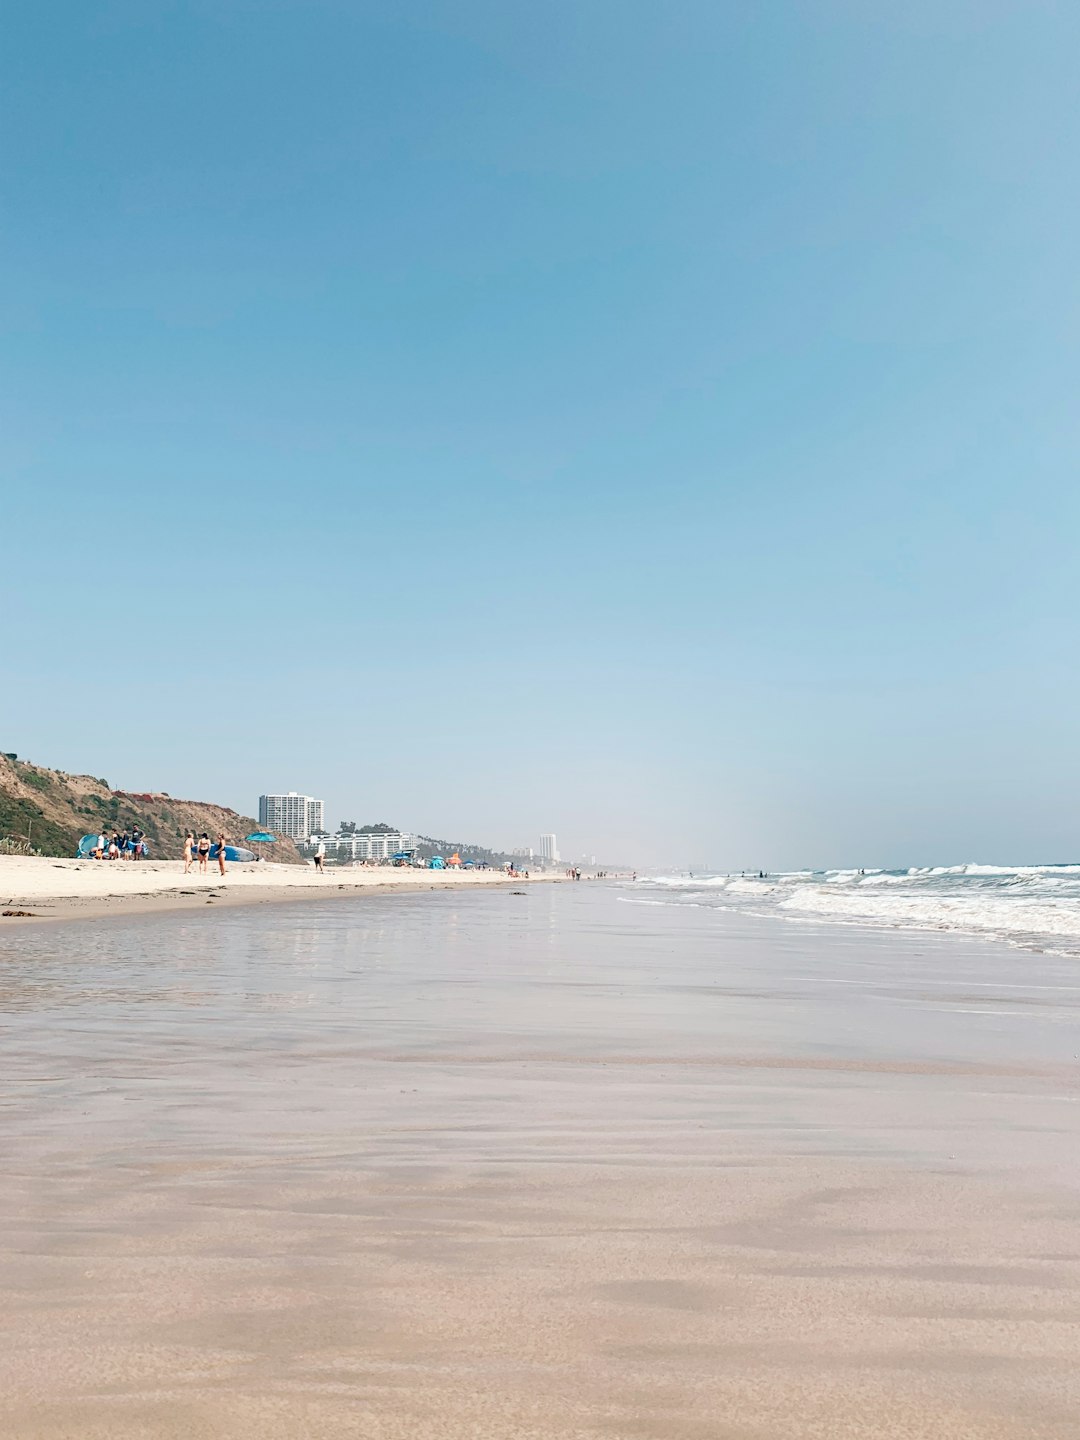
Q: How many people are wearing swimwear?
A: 3